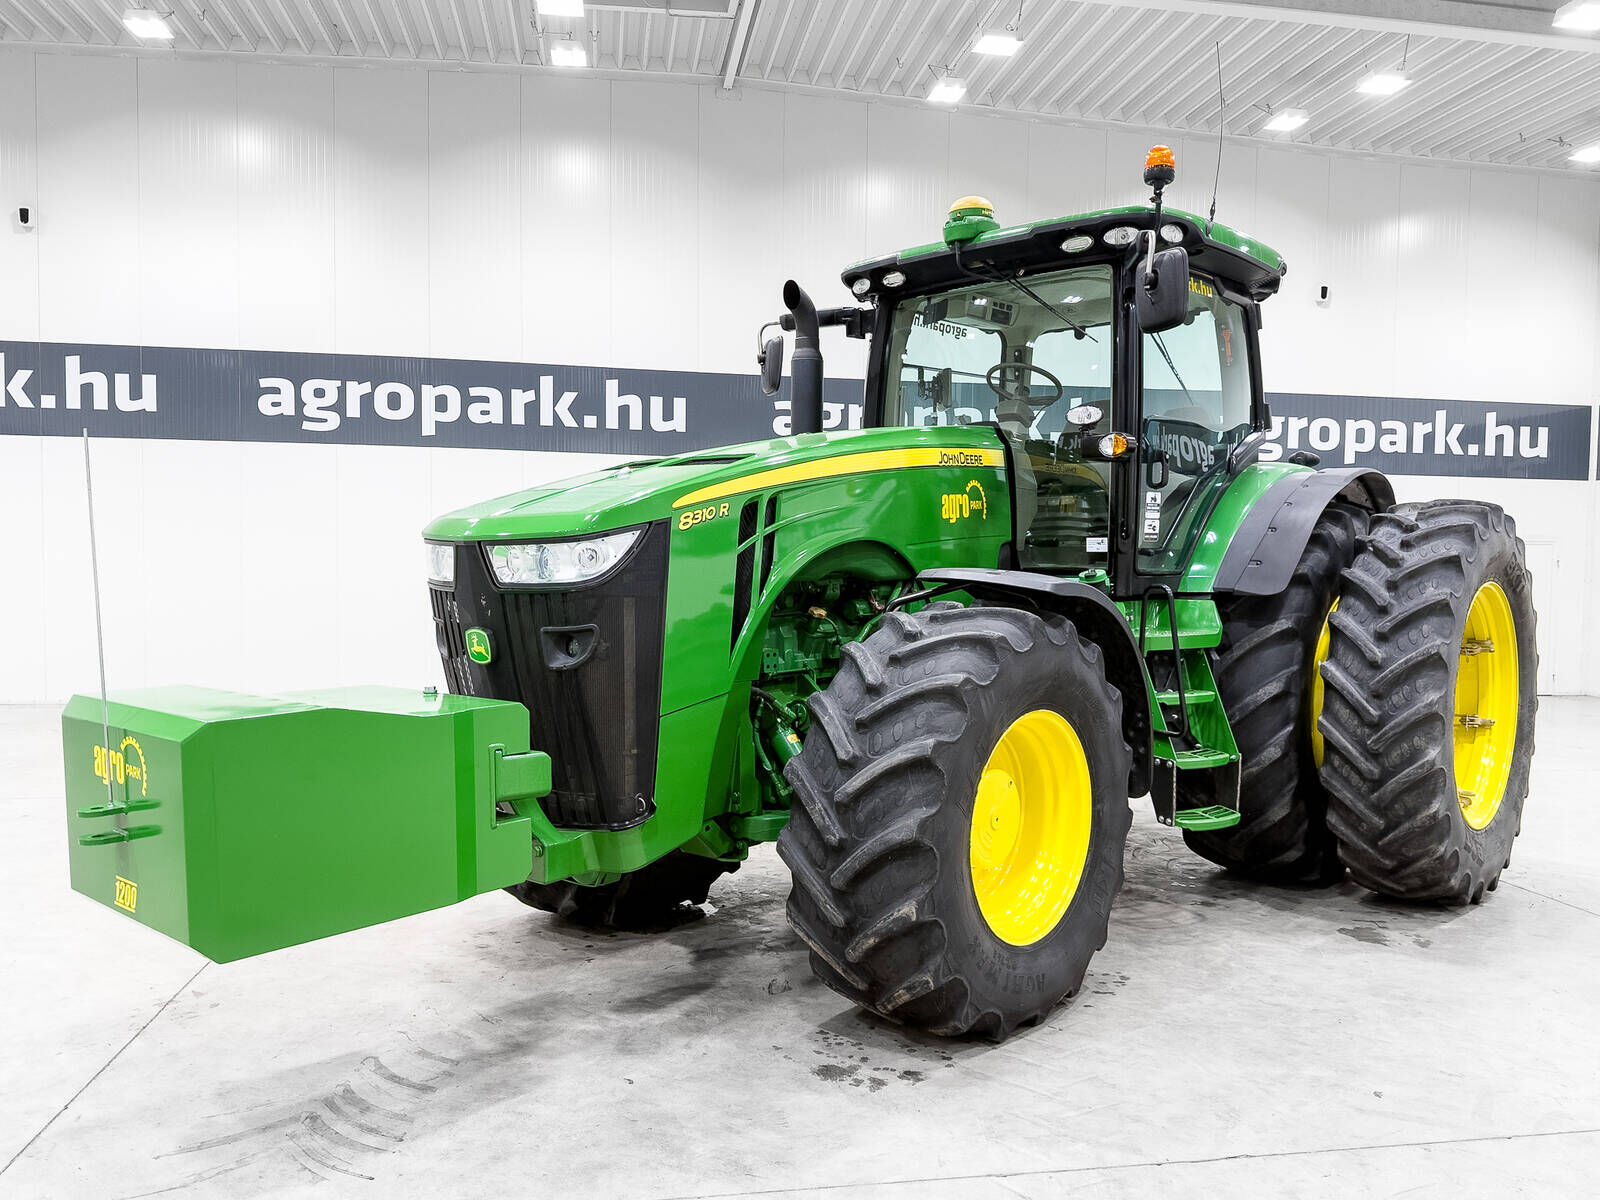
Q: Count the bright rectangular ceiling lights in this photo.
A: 9